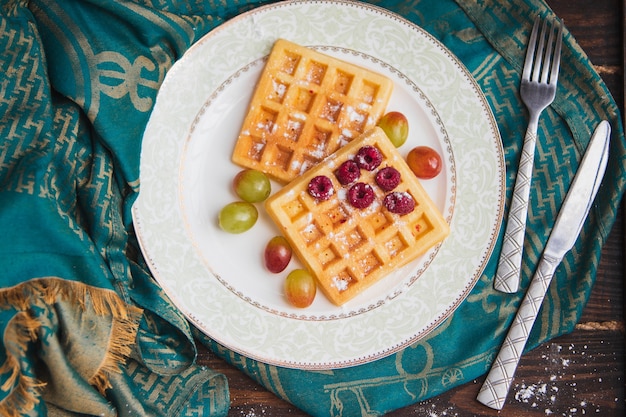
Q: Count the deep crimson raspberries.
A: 6